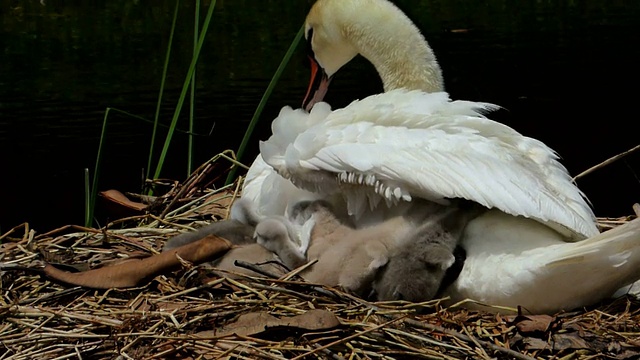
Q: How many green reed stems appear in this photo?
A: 6